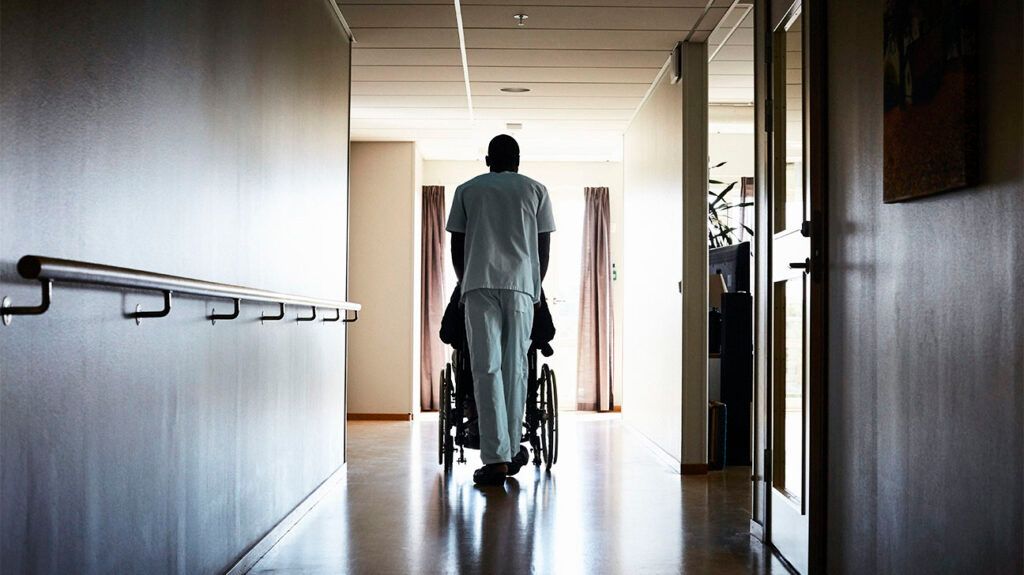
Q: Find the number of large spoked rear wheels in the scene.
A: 2